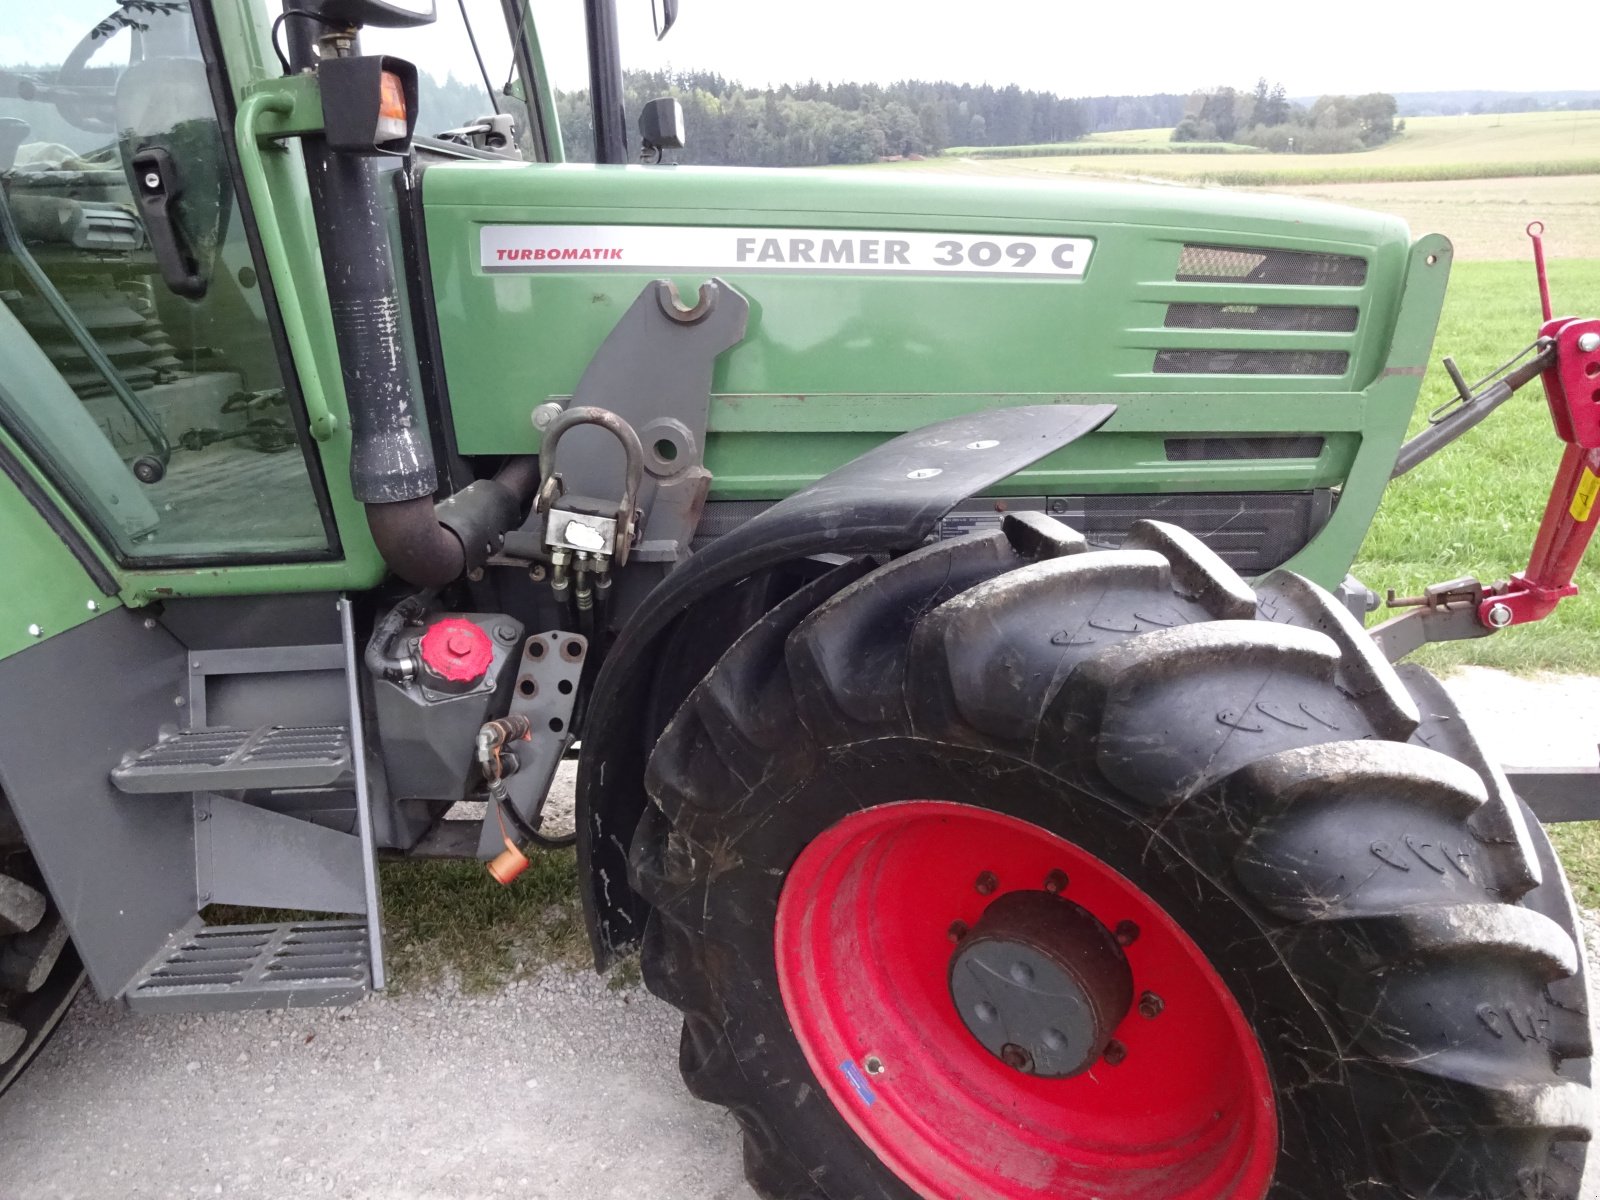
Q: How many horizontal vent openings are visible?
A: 4